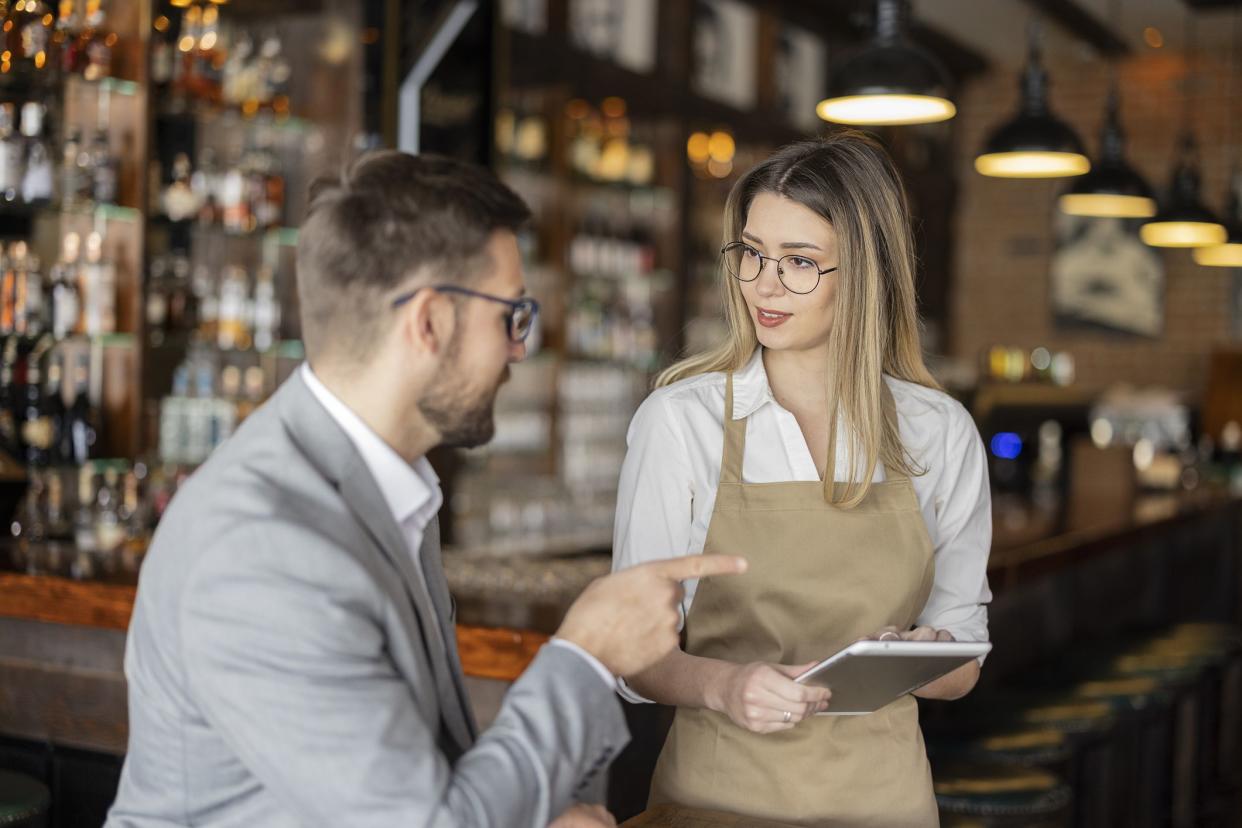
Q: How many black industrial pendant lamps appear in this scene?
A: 5